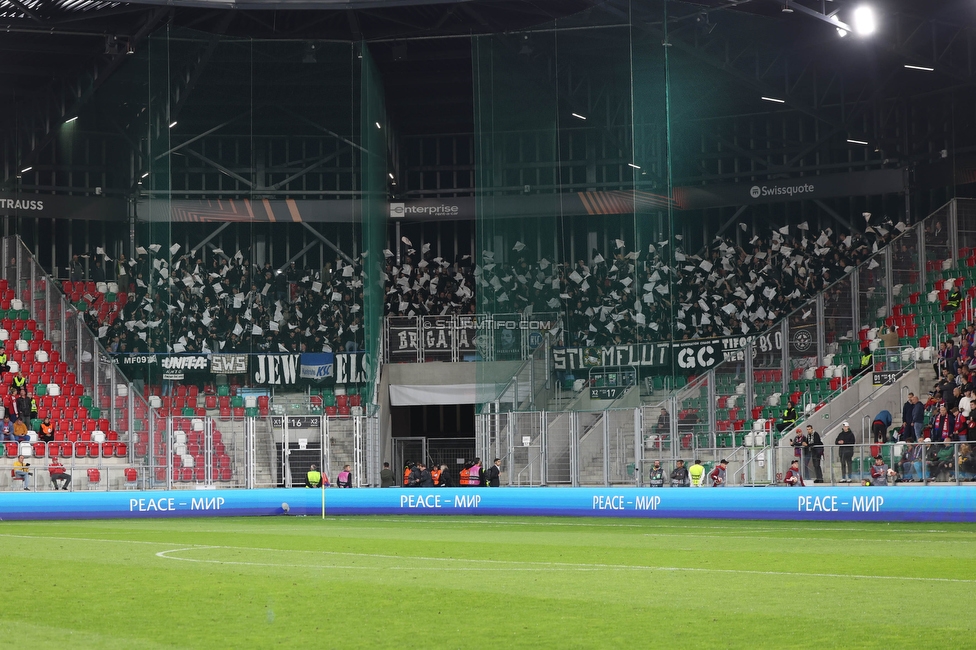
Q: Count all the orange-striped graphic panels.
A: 2